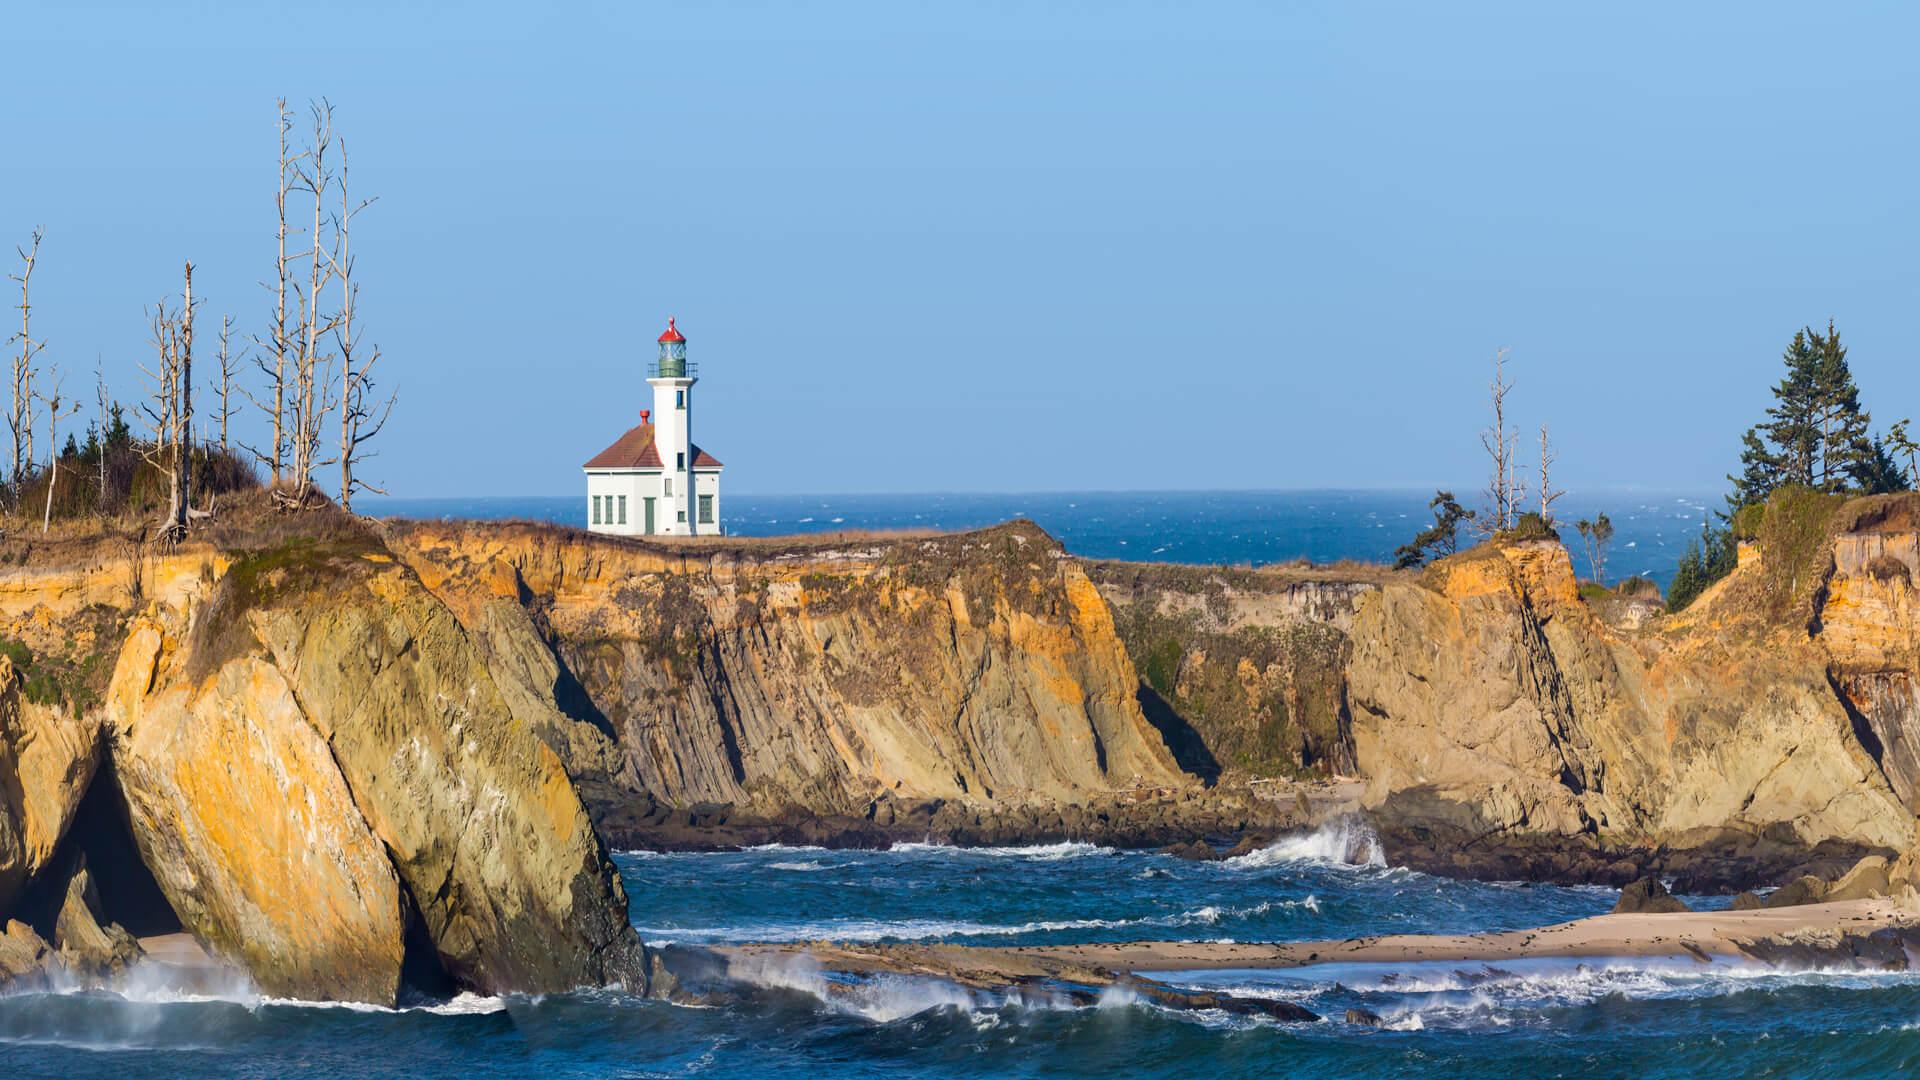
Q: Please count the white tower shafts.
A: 1